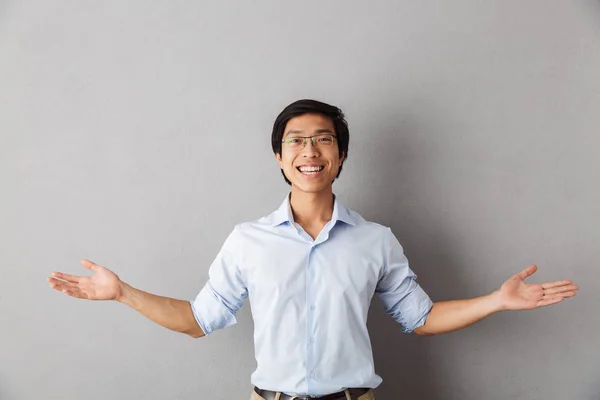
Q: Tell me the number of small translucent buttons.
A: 3